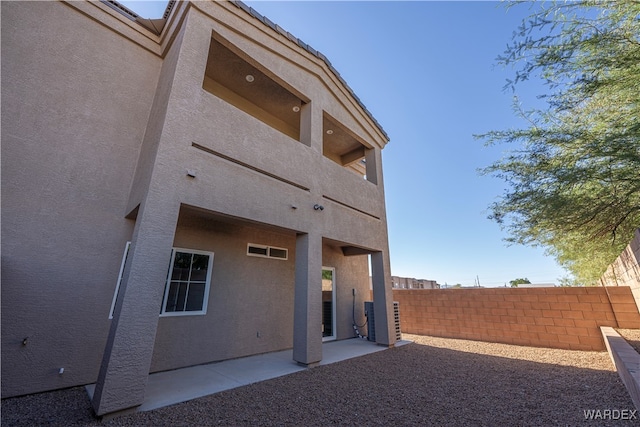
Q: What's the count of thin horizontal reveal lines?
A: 2